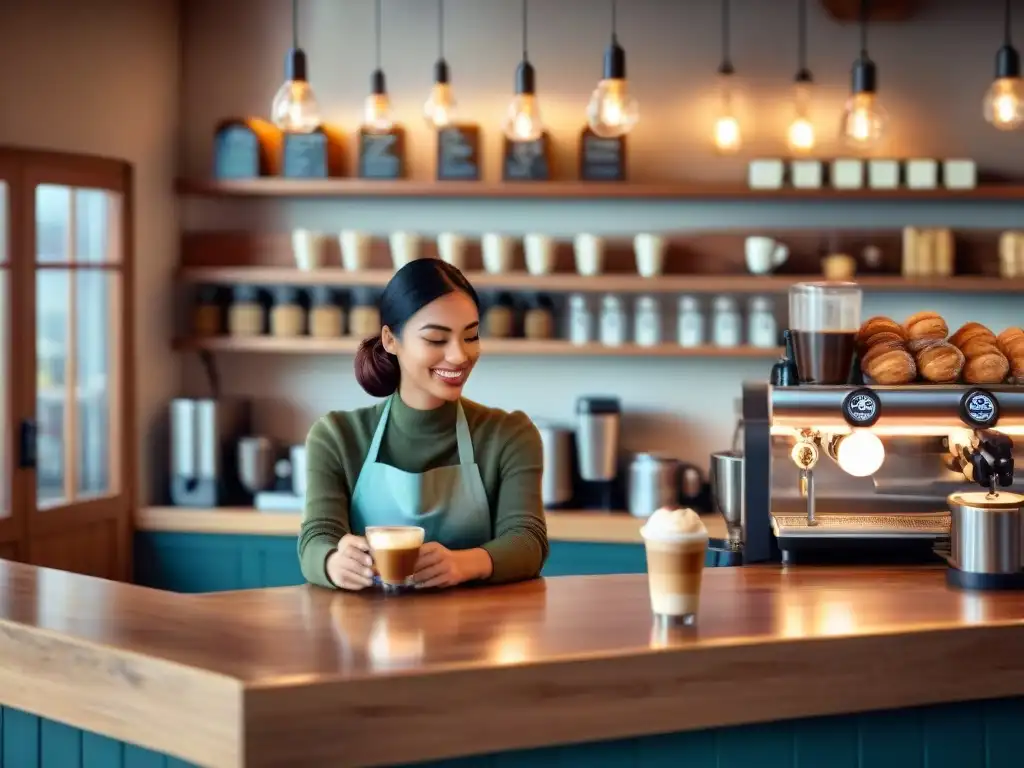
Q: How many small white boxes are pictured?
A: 6